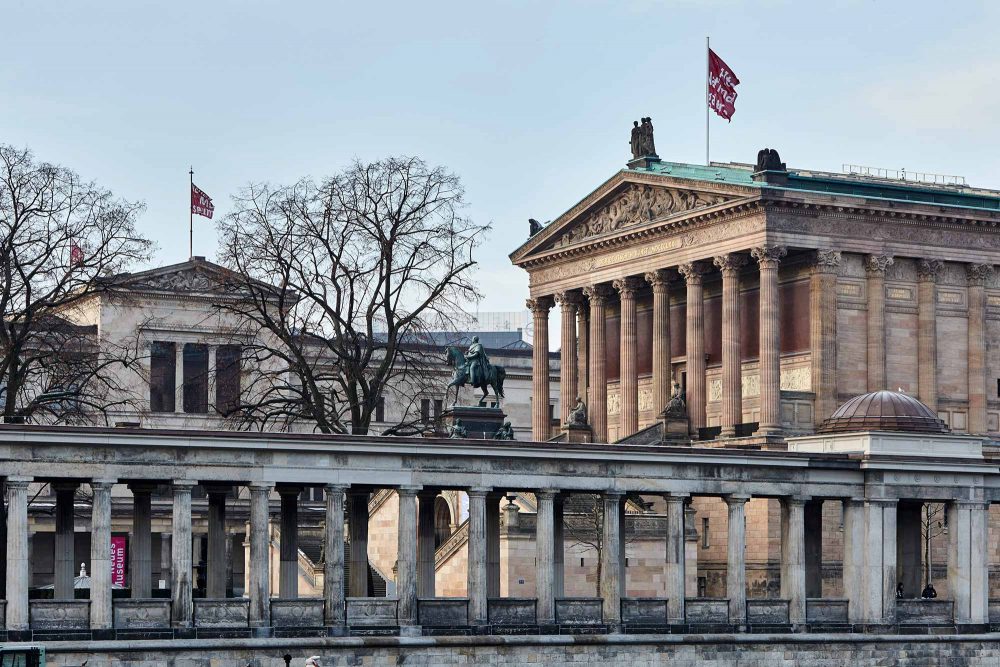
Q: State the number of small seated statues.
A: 4